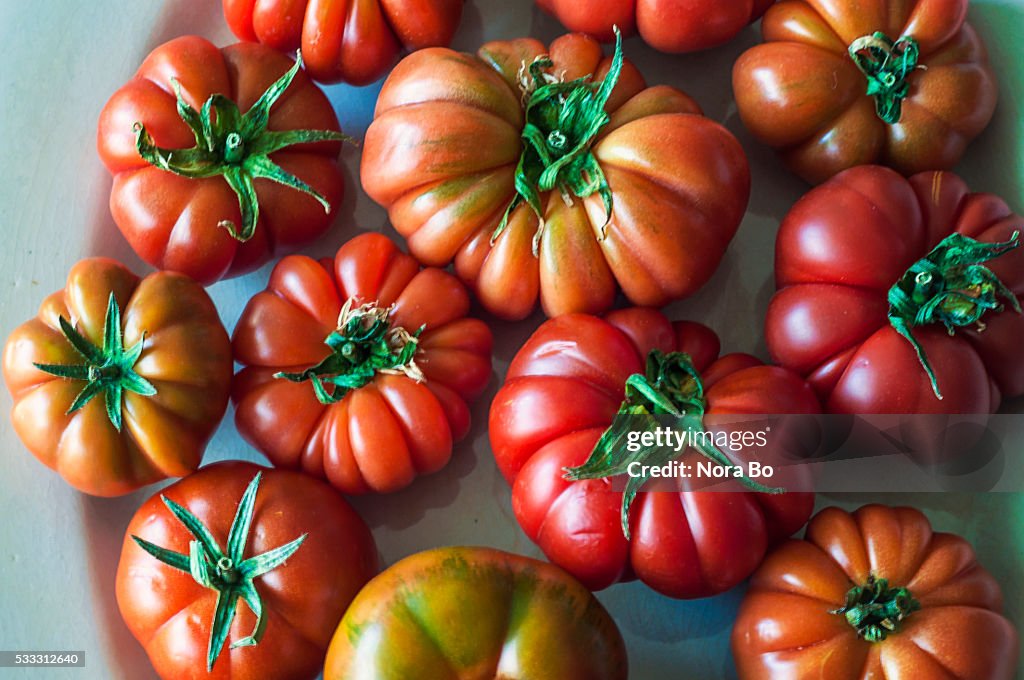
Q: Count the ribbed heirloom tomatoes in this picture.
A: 12